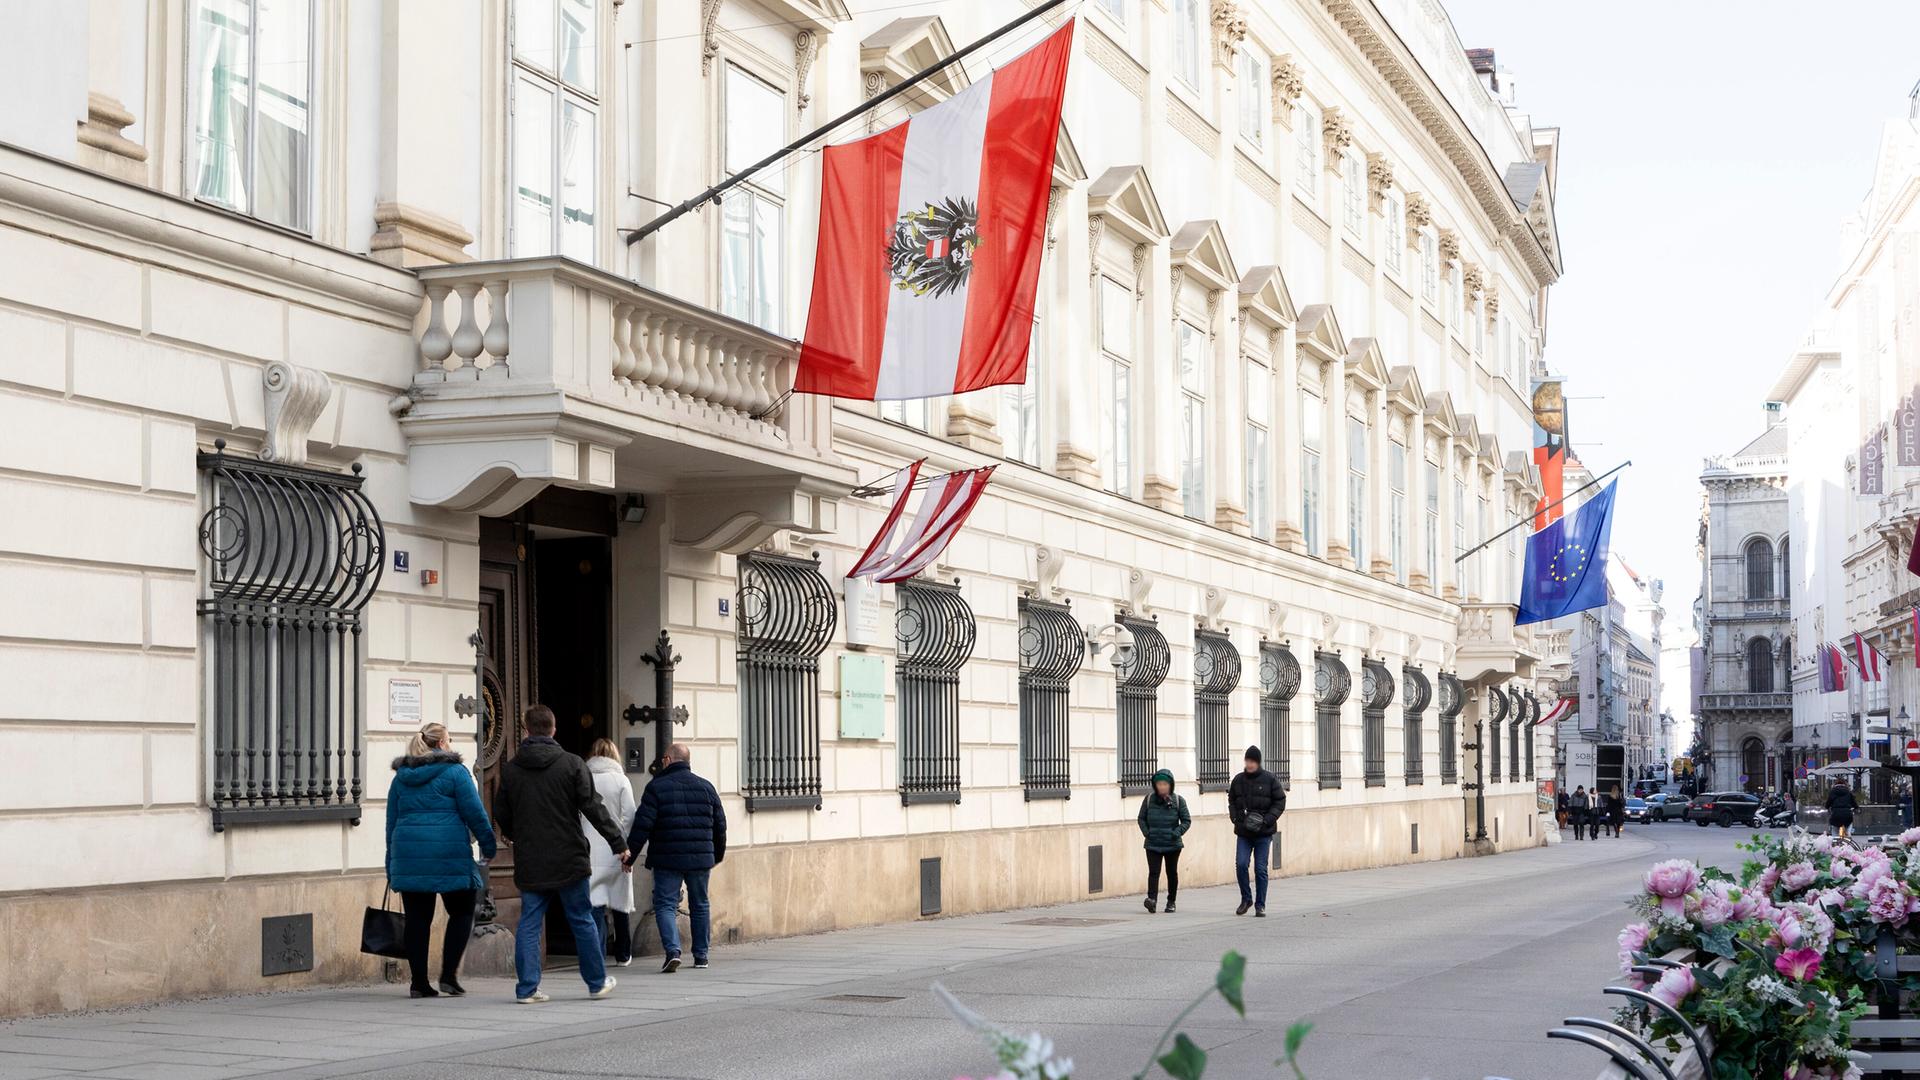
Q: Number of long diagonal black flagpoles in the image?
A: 2